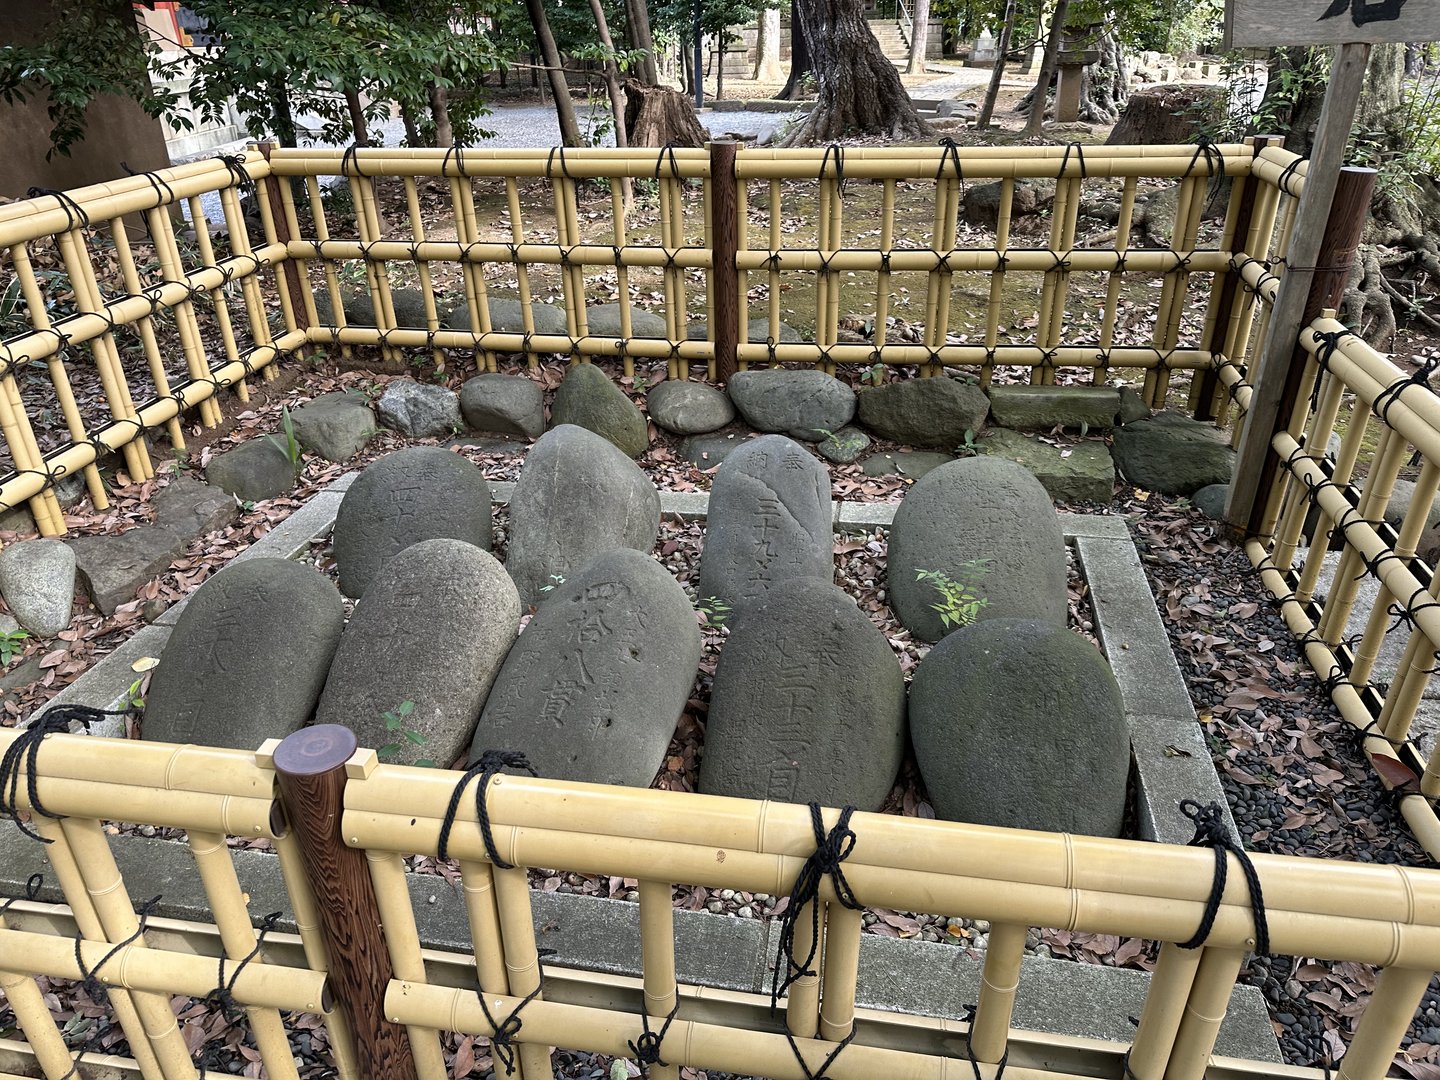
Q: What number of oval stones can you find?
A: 9